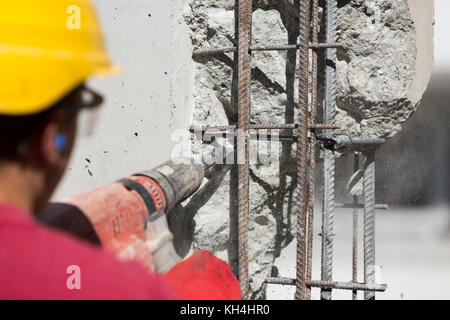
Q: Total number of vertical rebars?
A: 6